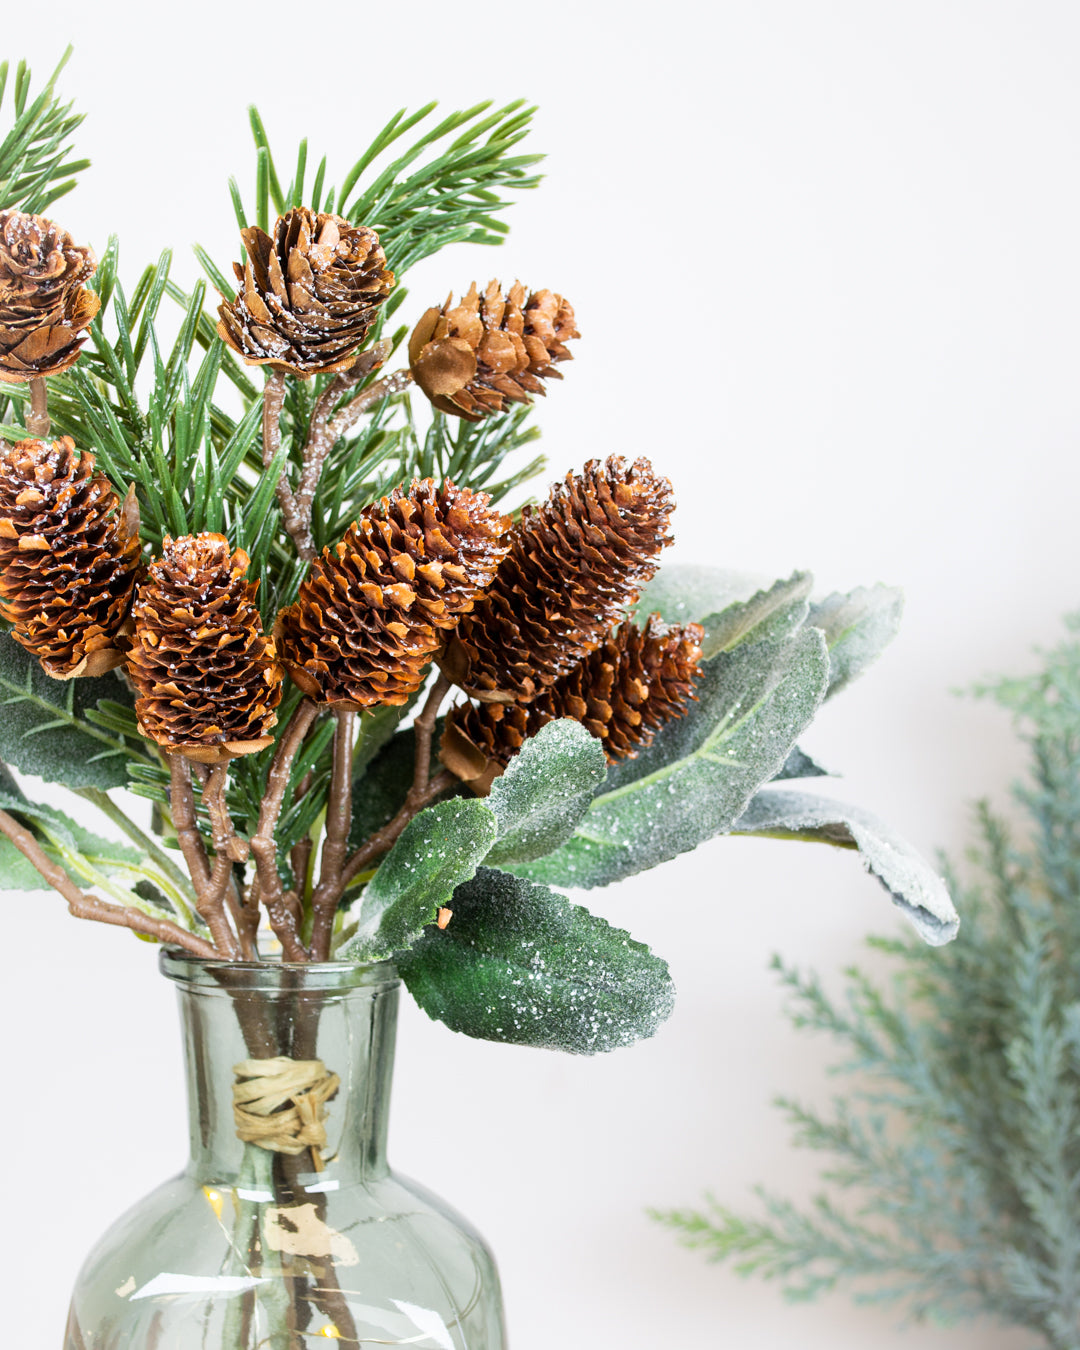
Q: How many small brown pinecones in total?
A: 8